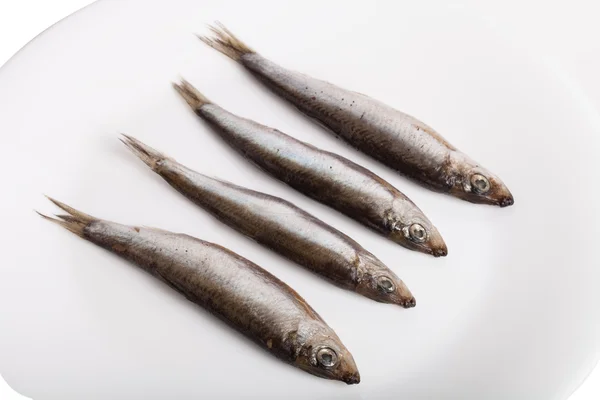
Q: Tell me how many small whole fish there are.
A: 4